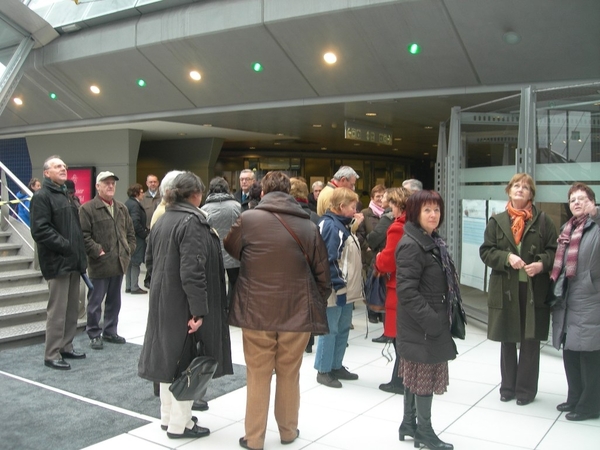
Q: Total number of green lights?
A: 4